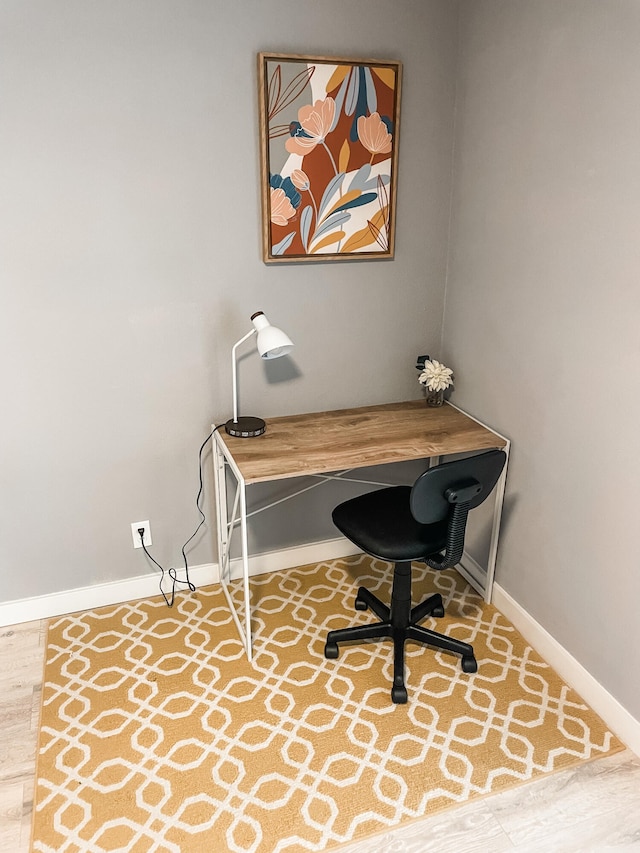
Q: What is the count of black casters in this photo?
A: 5